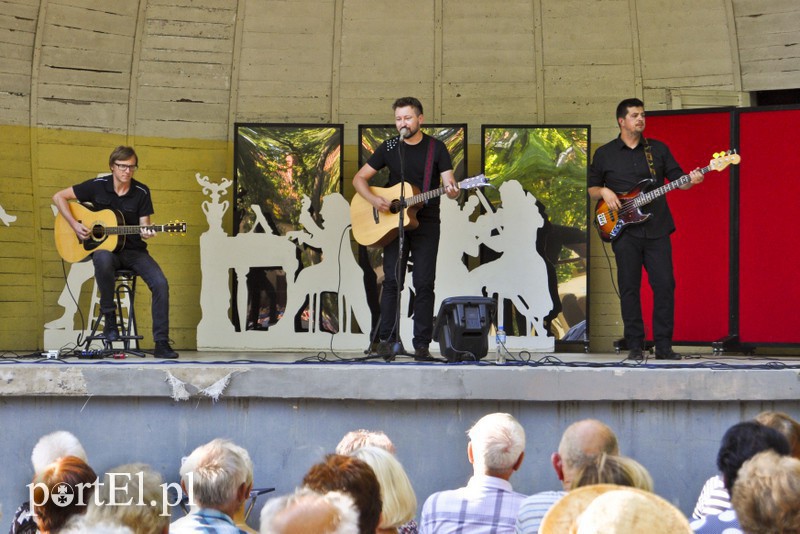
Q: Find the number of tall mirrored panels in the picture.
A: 3